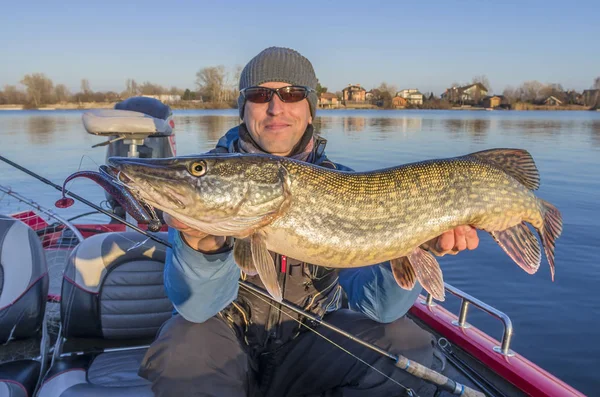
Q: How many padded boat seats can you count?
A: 3